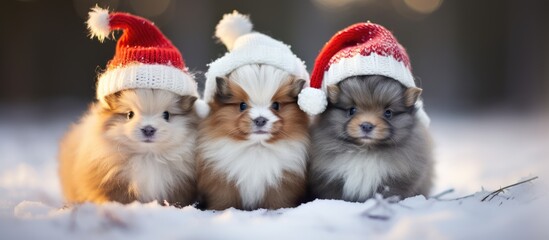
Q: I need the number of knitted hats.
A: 3